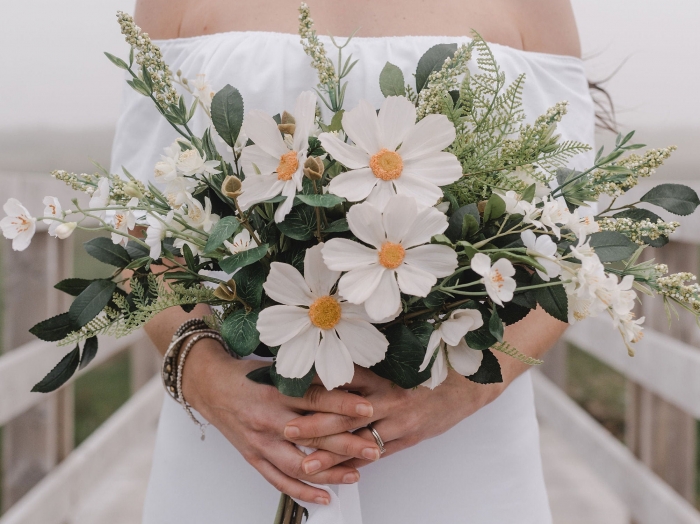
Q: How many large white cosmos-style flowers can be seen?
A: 4